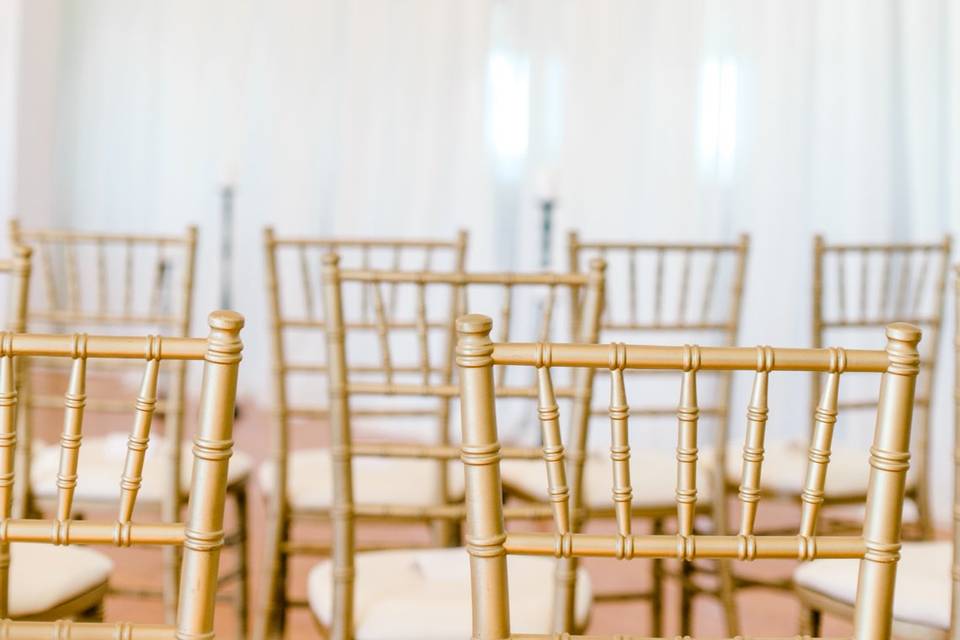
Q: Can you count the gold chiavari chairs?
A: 9